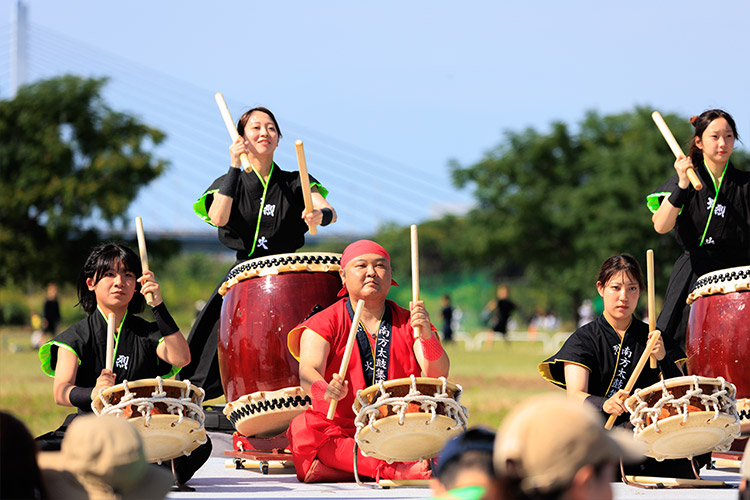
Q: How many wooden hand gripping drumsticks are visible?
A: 9